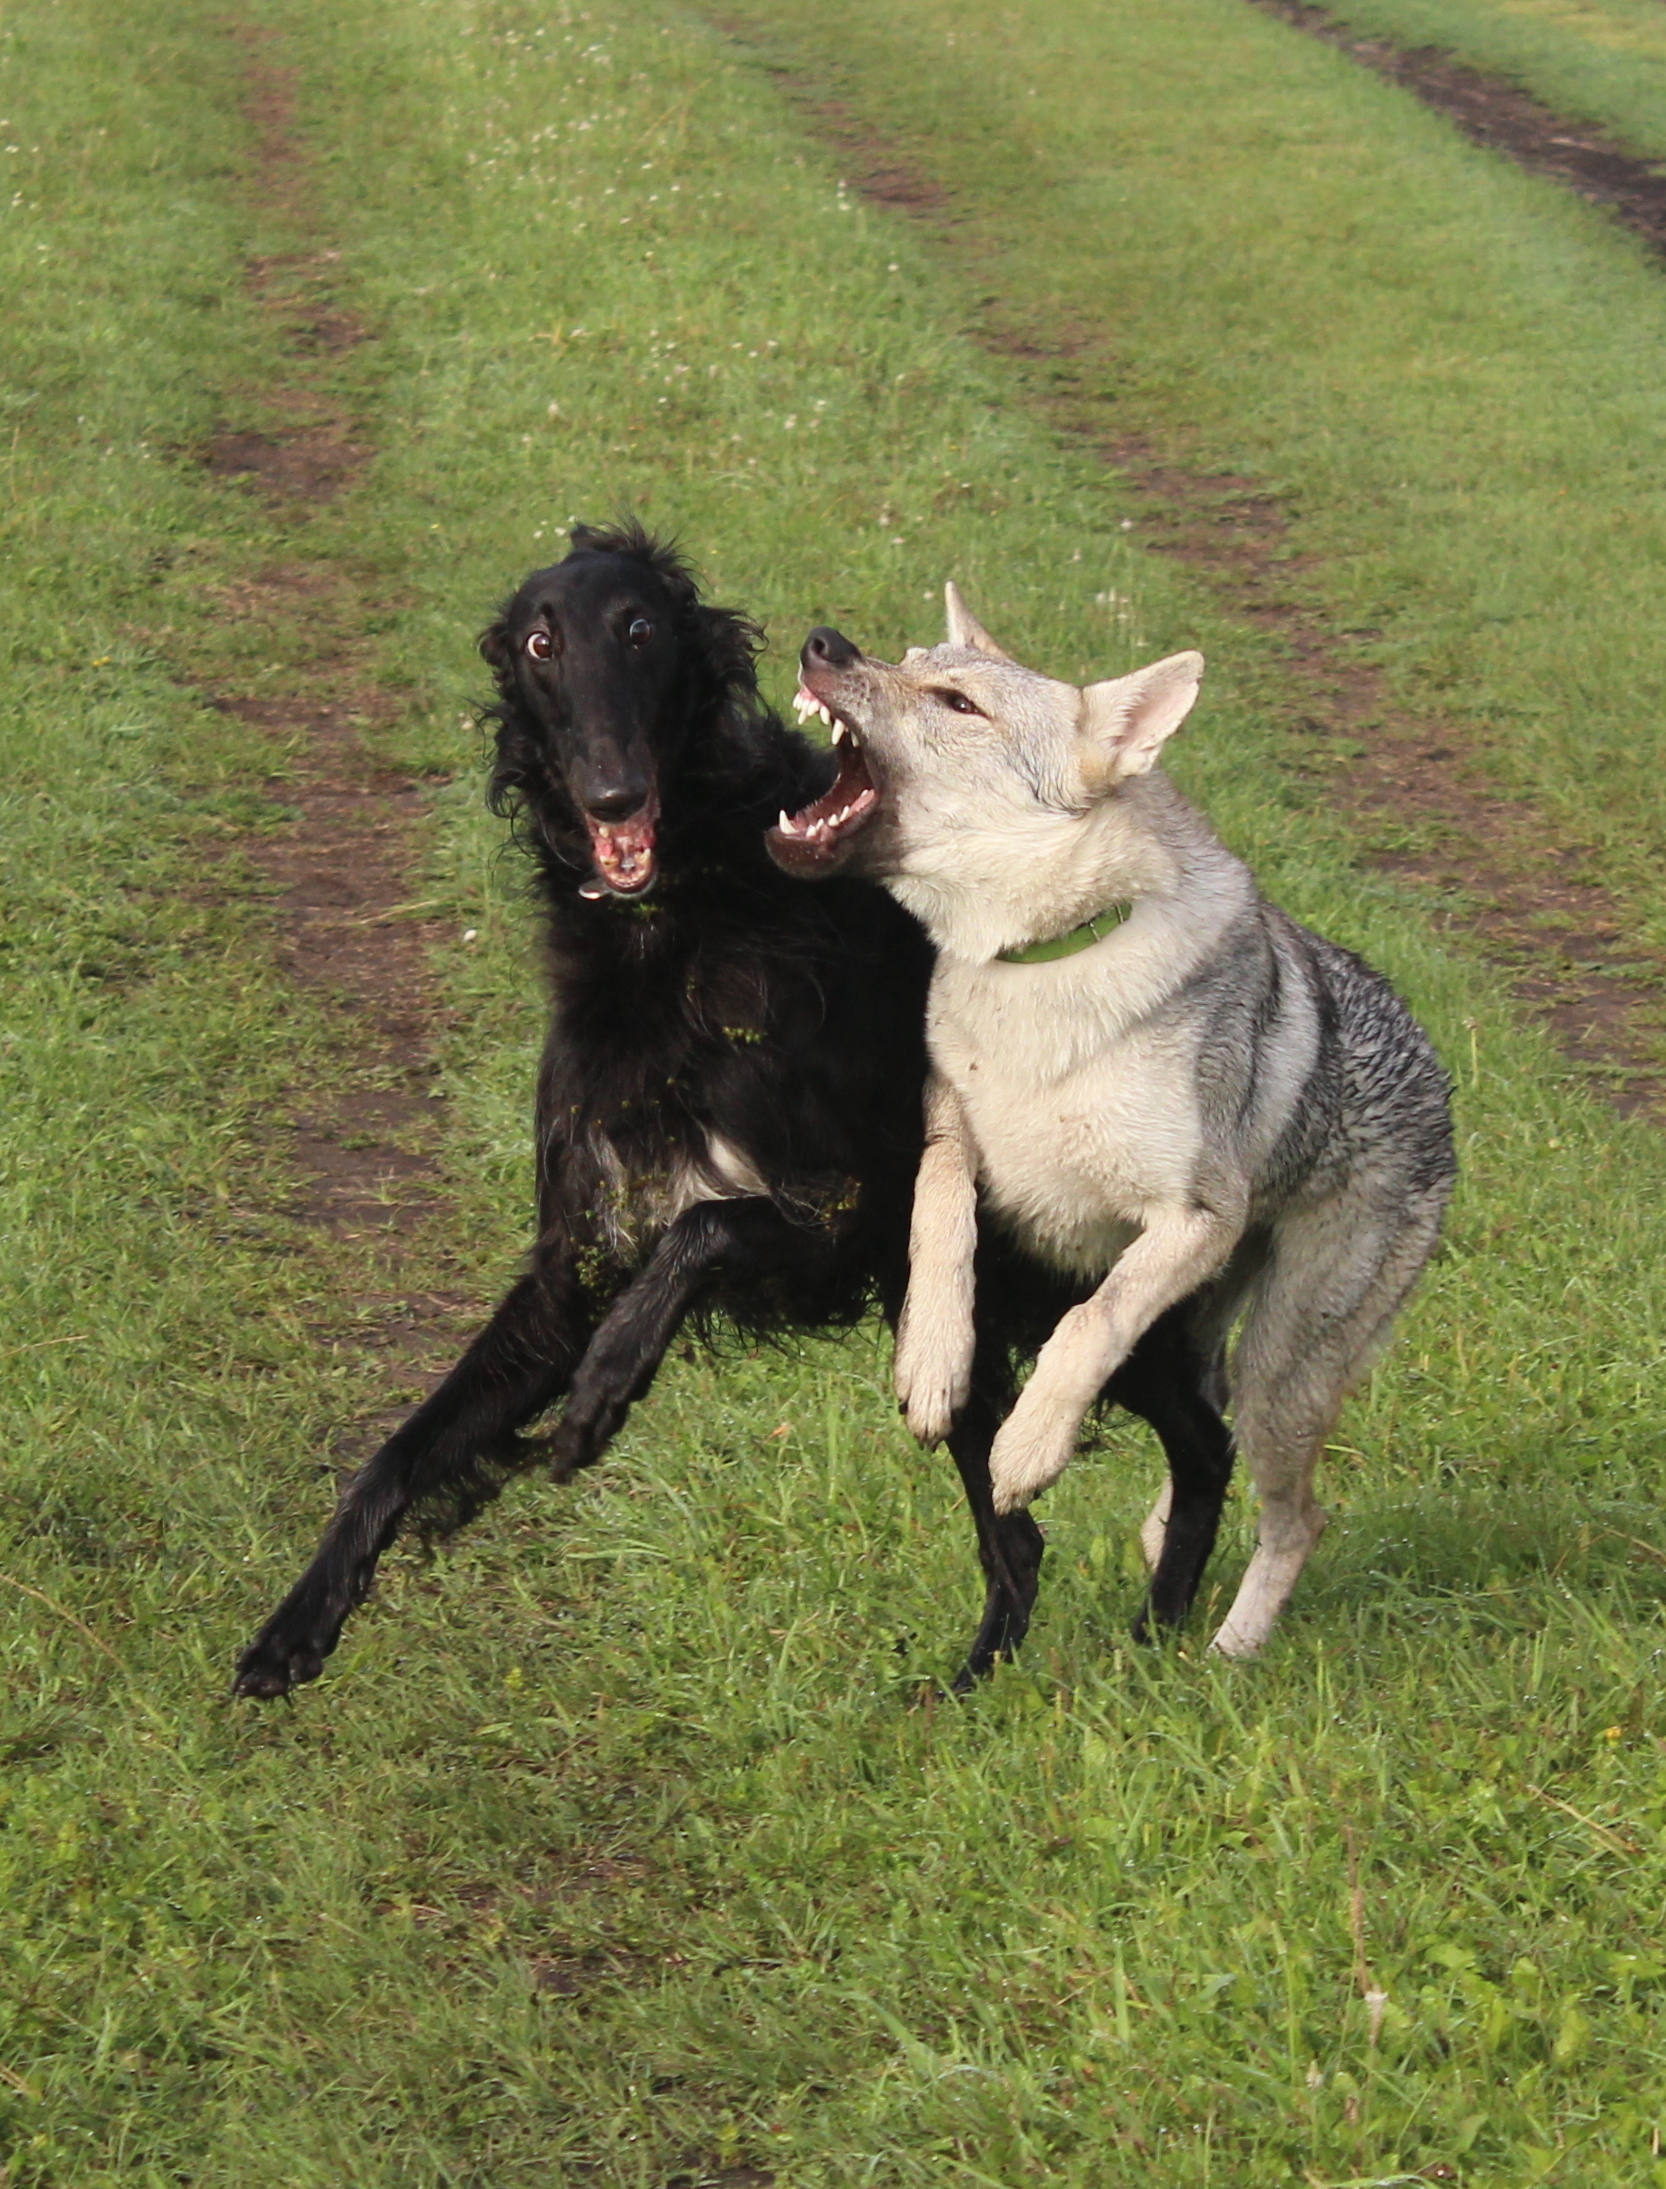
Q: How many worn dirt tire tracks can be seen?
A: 3